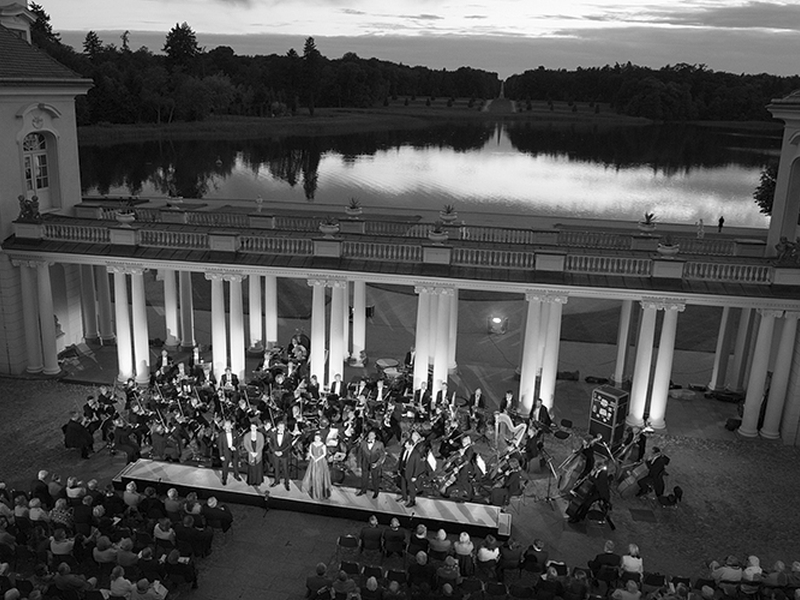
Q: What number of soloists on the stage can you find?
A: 6